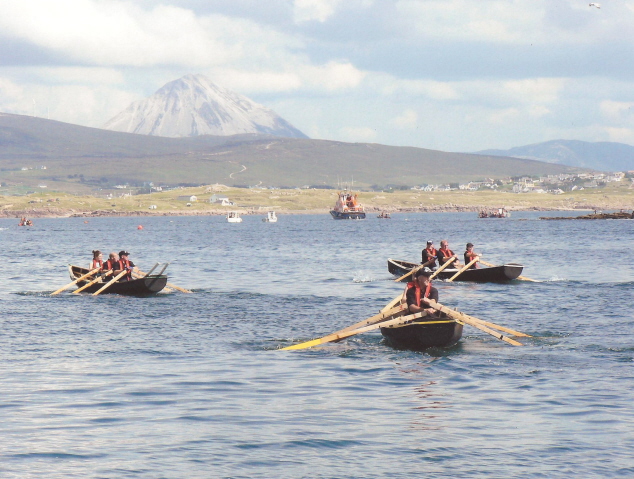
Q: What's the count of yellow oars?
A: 1